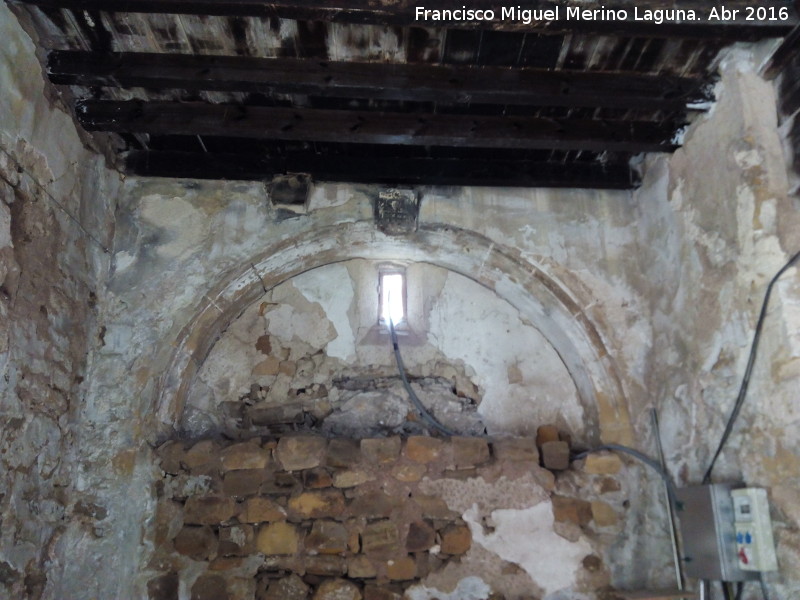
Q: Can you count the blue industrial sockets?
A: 2